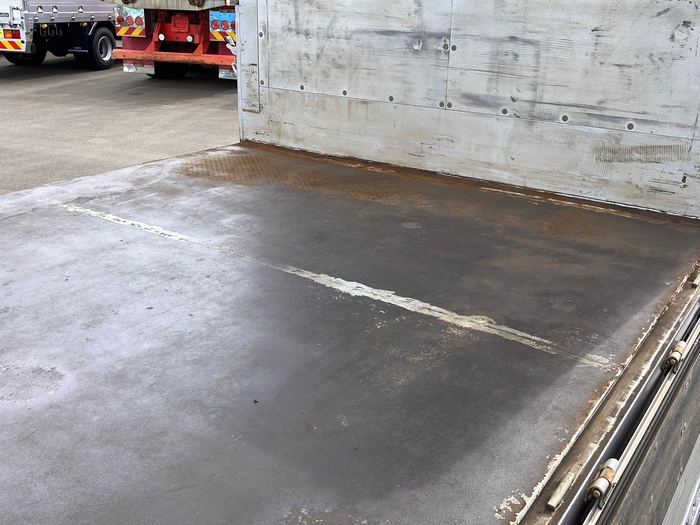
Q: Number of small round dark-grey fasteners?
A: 12